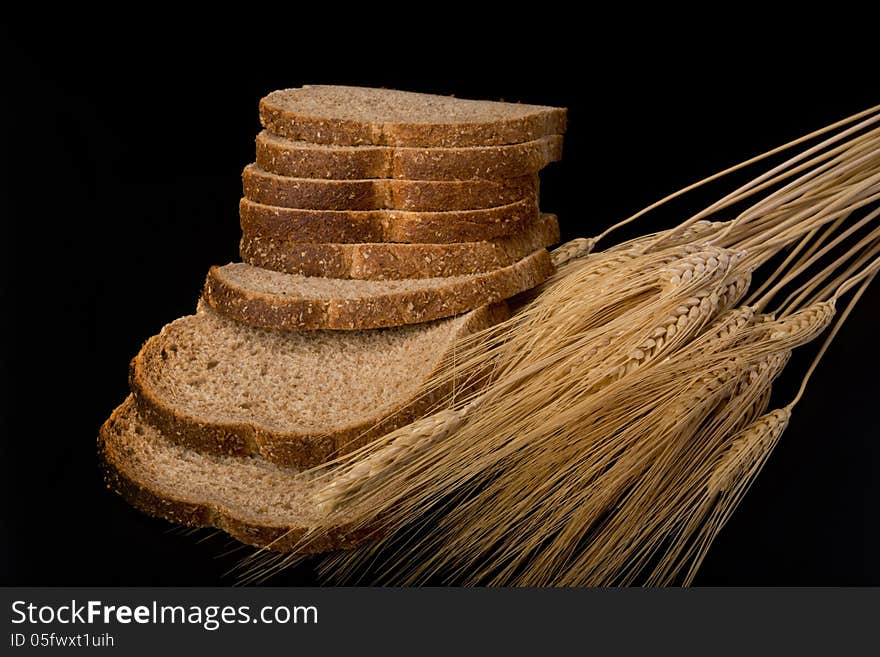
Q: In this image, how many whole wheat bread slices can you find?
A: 8